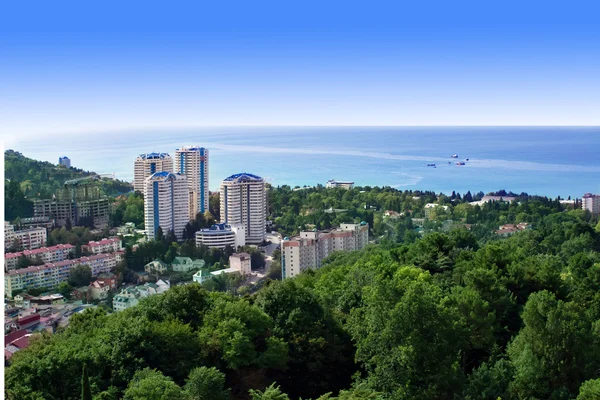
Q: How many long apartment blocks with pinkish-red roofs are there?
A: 3